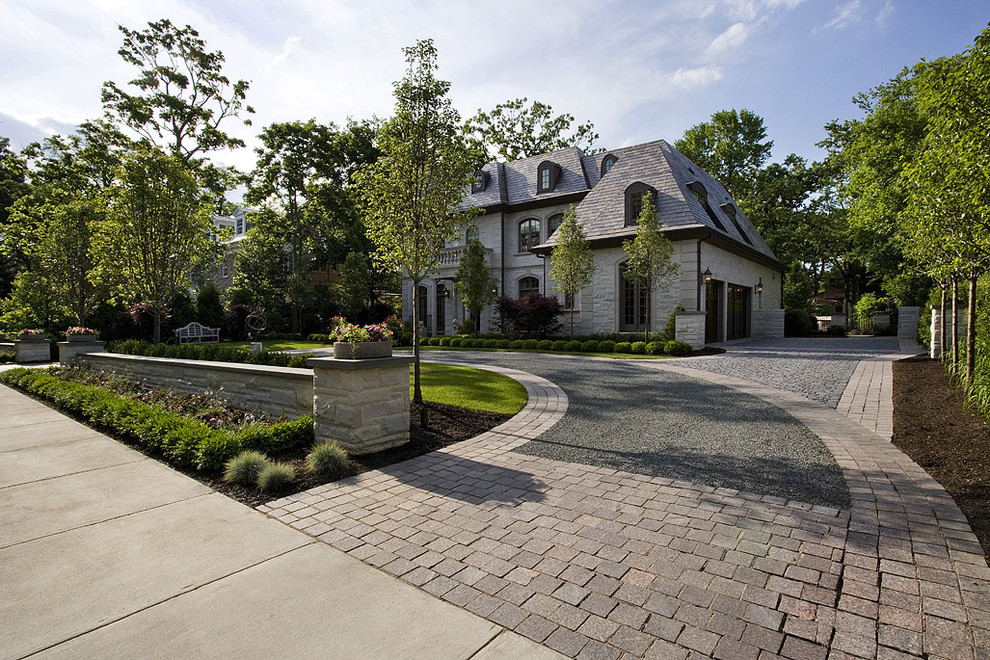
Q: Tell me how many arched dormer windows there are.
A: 6